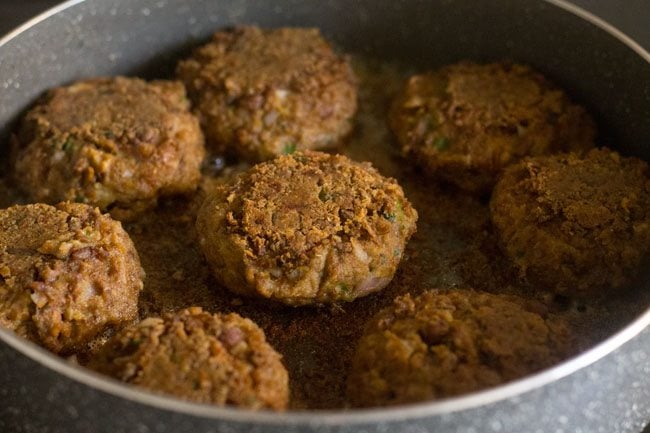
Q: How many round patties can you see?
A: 8